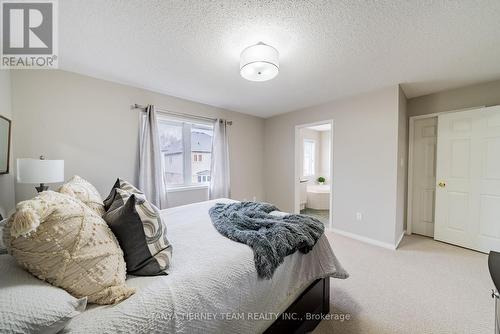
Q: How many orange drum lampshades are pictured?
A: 0